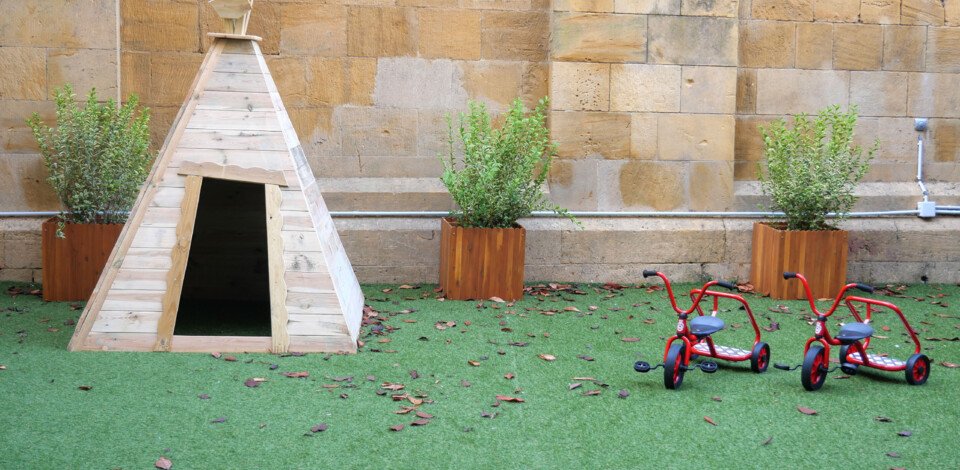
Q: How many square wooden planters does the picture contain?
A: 3